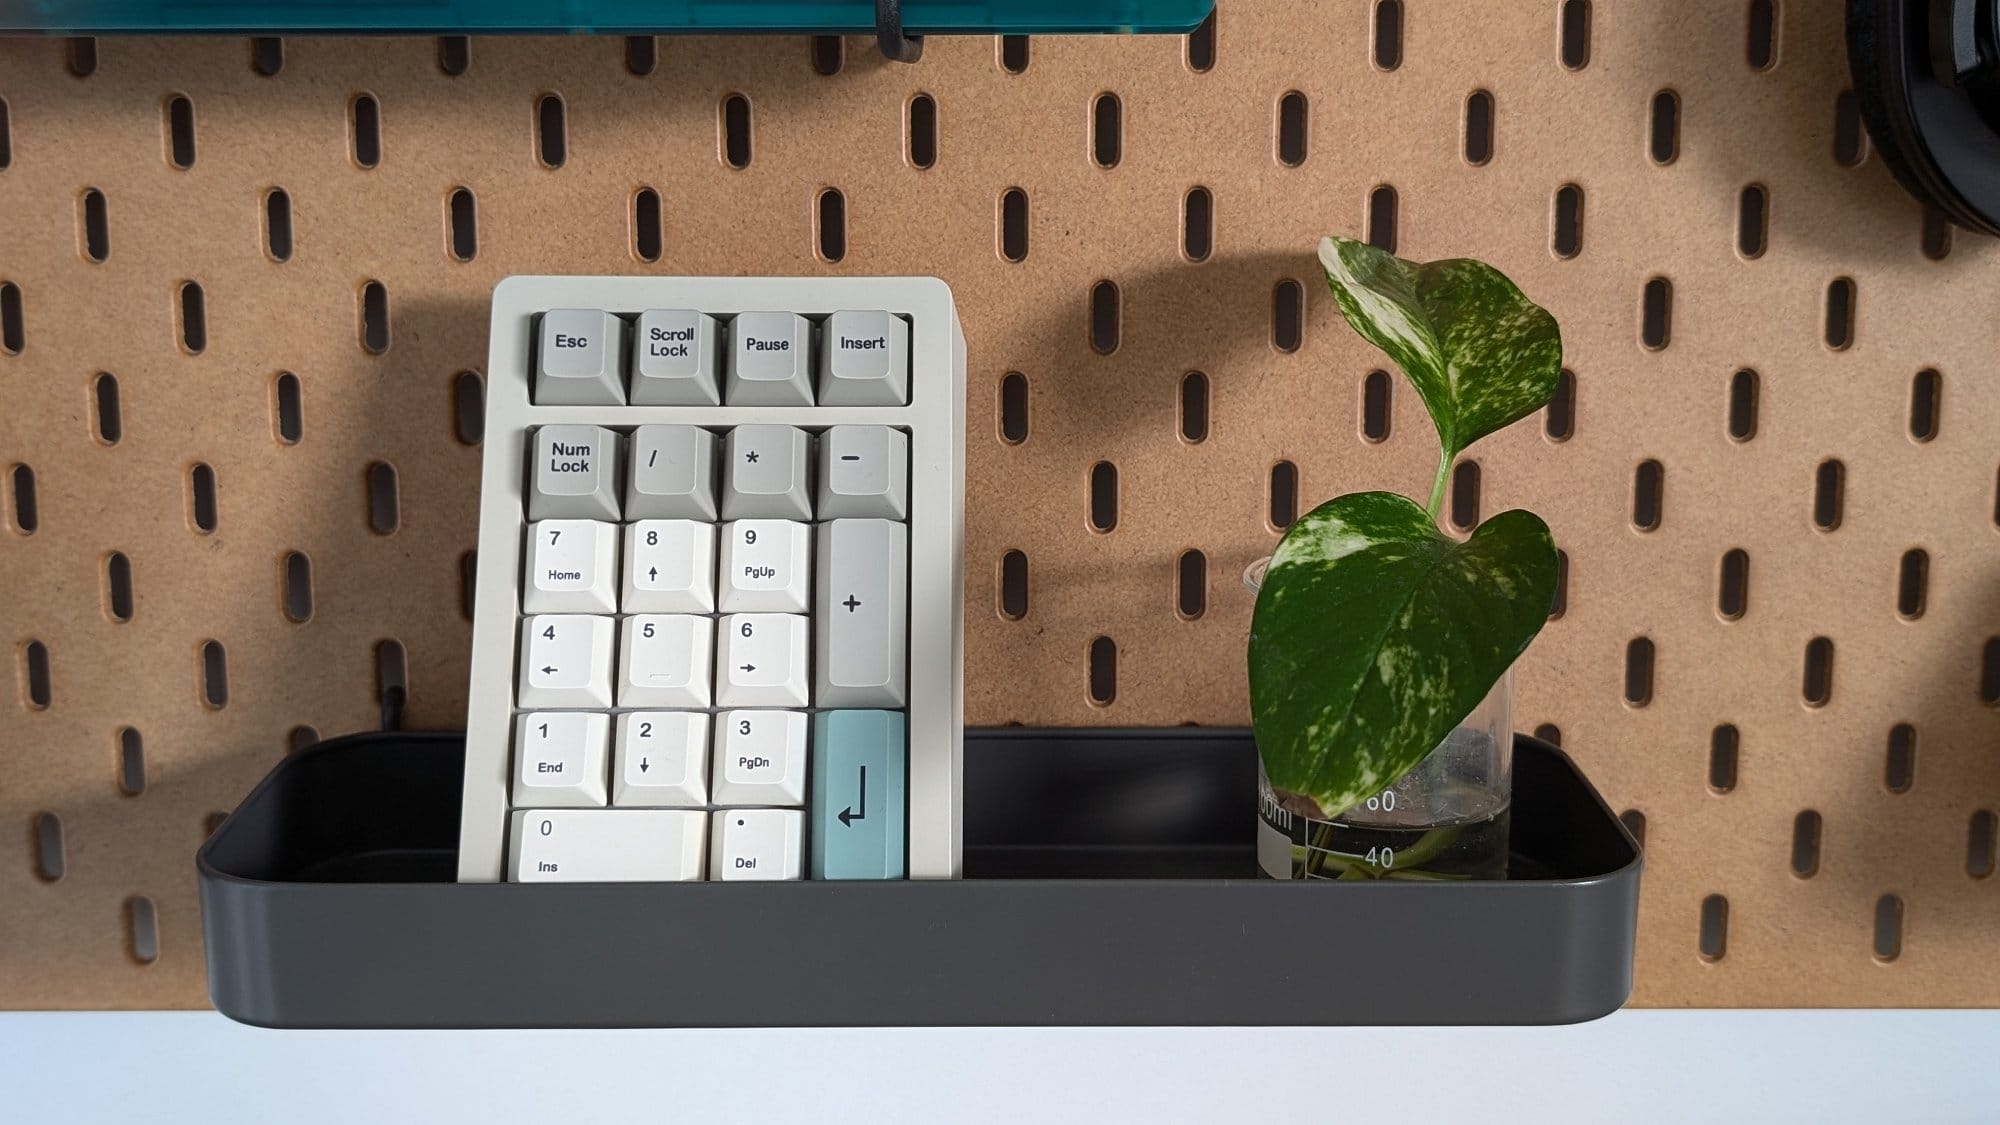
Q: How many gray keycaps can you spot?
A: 9